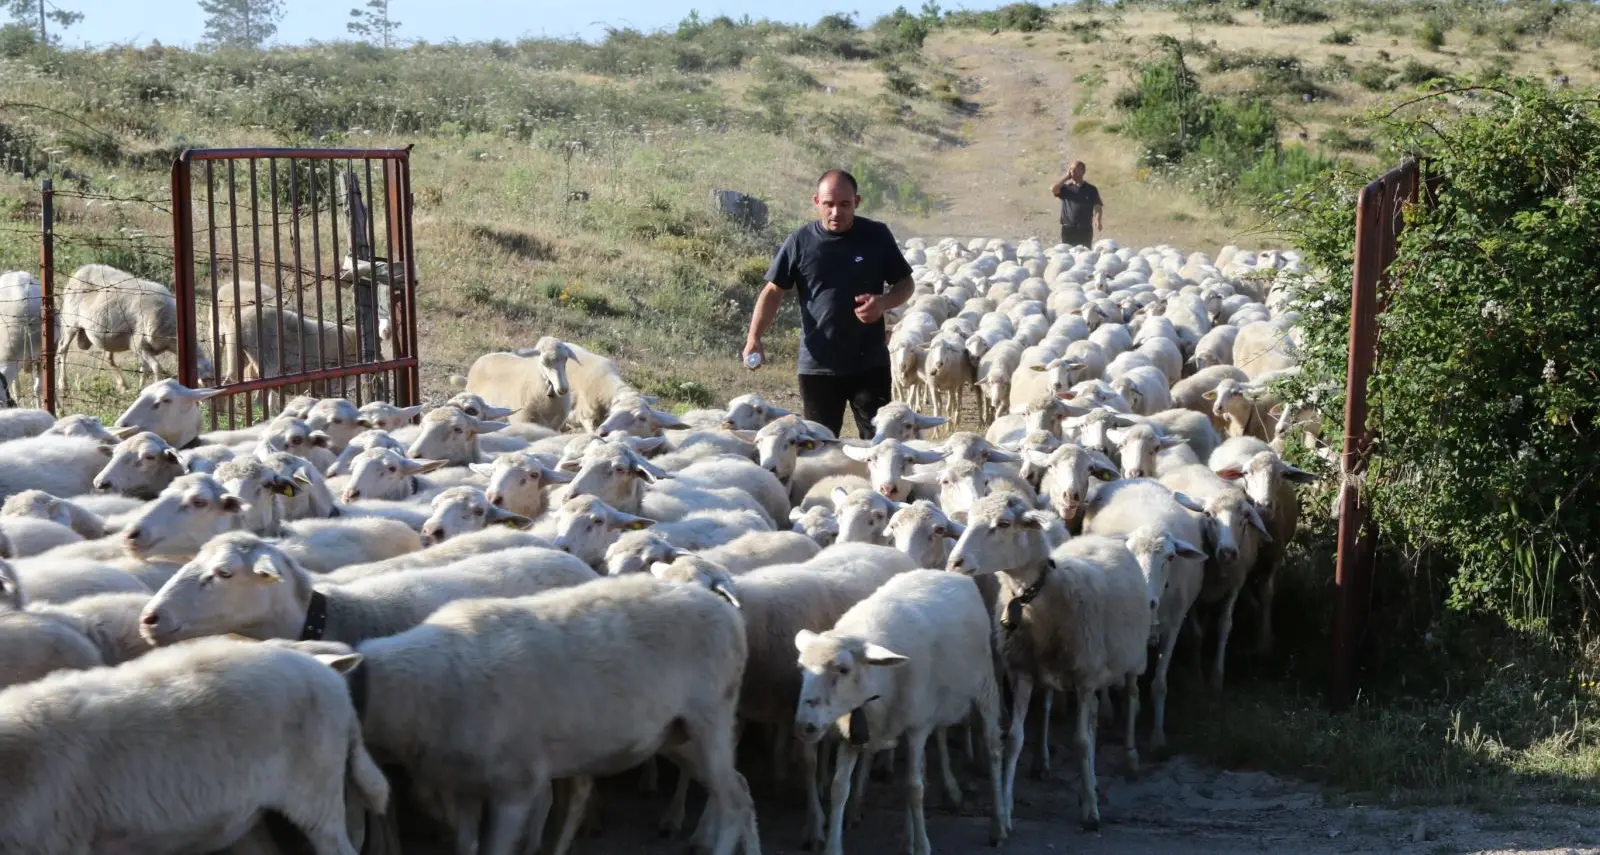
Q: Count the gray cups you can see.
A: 0